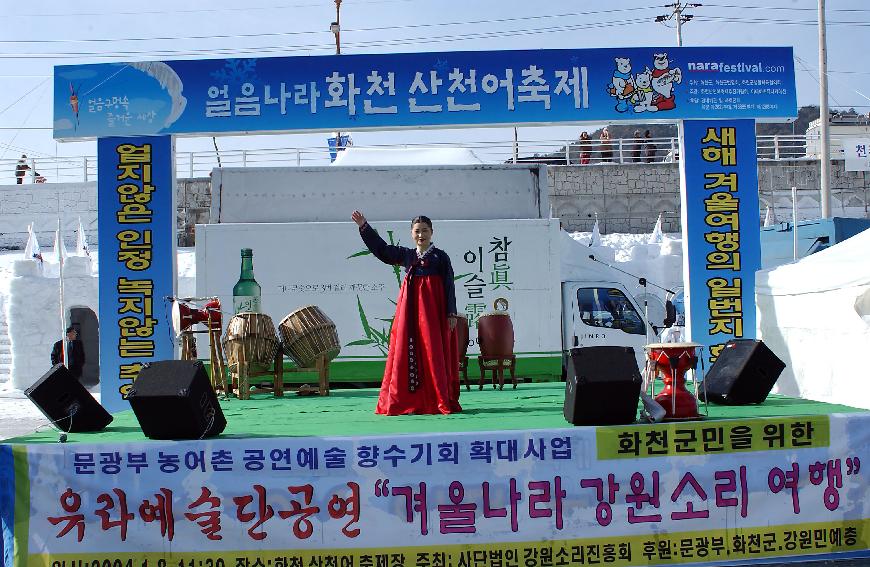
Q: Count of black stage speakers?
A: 4